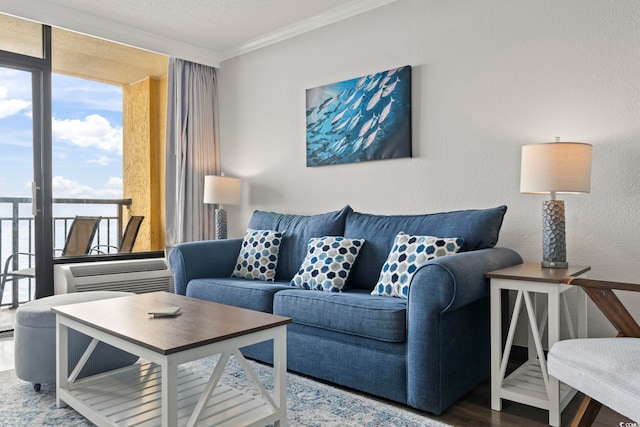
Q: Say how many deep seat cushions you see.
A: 2